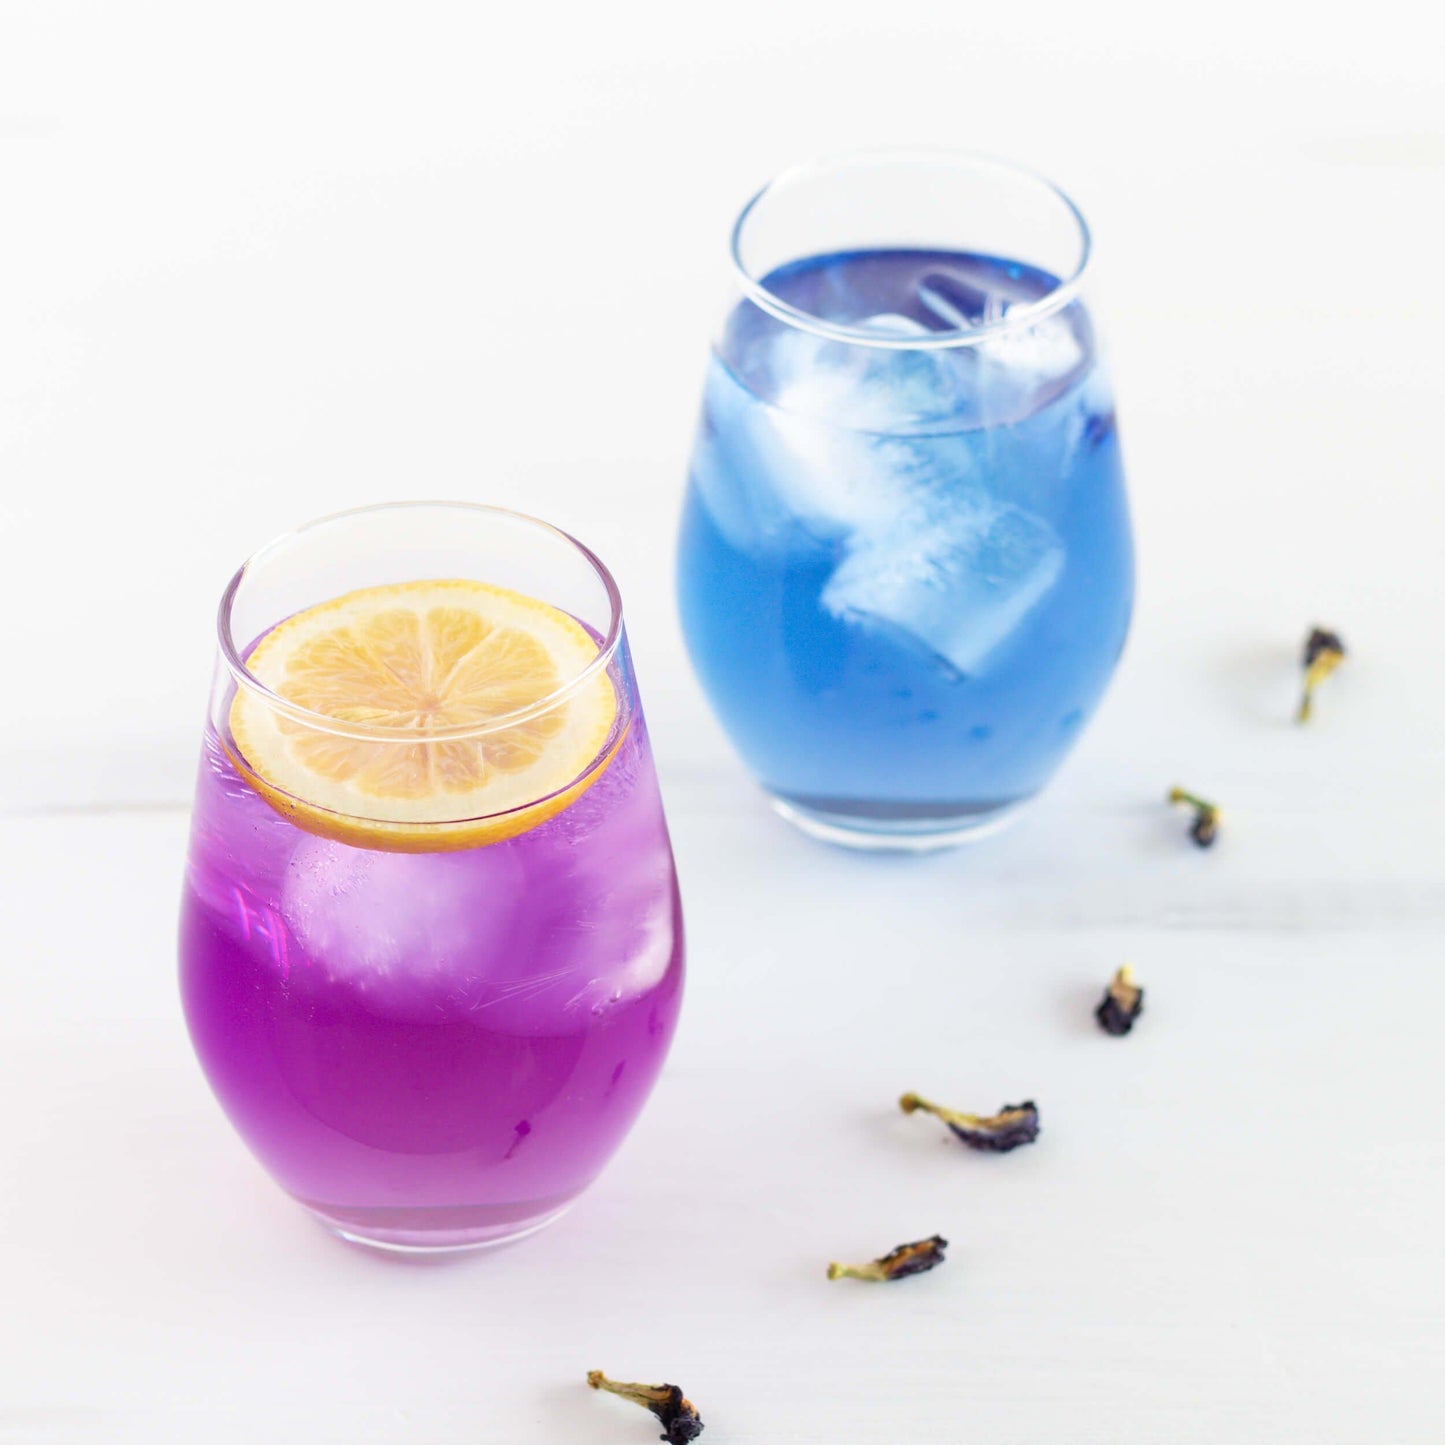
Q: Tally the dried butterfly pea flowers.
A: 6